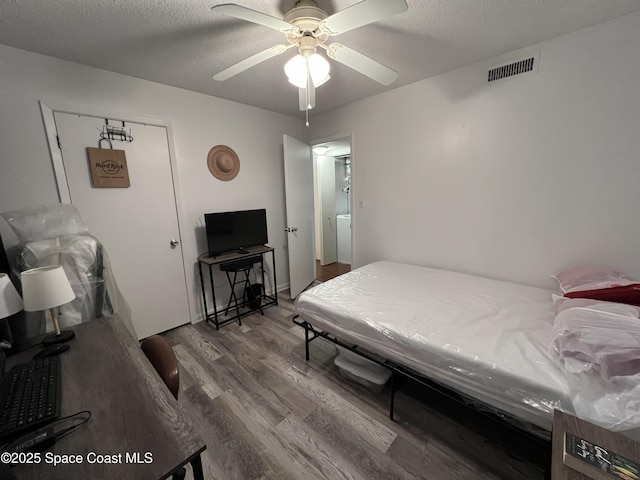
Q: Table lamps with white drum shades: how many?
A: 2